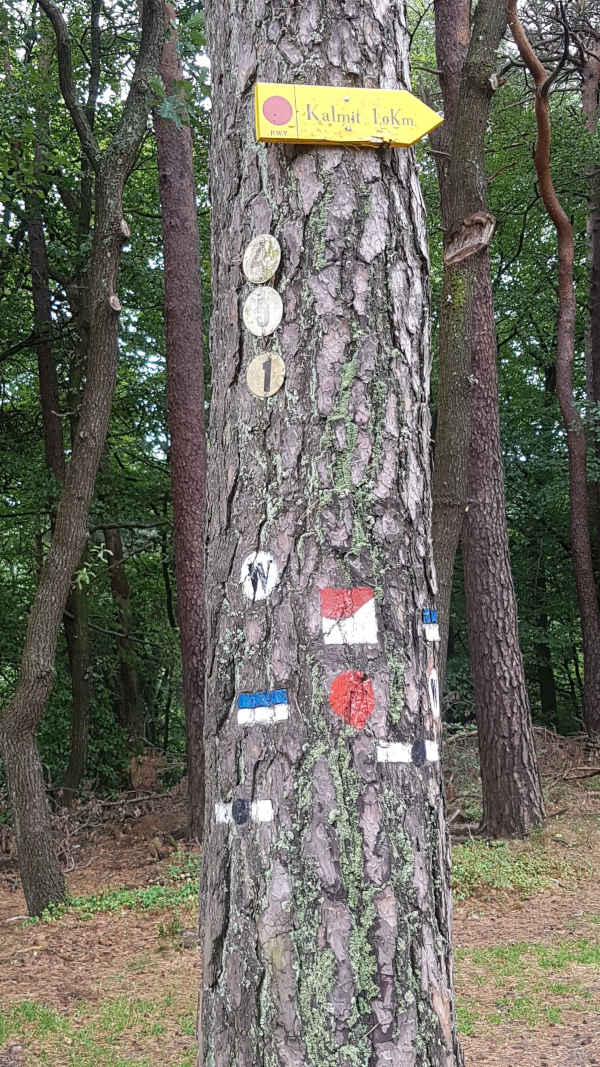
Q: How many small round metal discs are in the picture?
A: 3